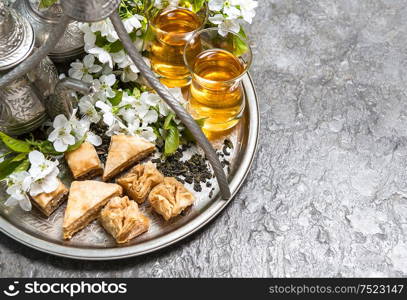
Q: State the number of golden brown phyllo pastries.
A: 7